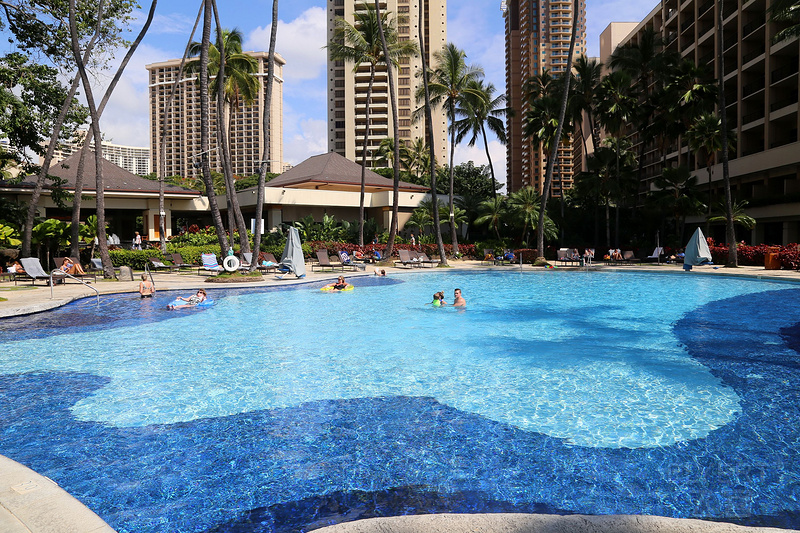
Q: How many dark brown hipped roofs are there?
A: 2